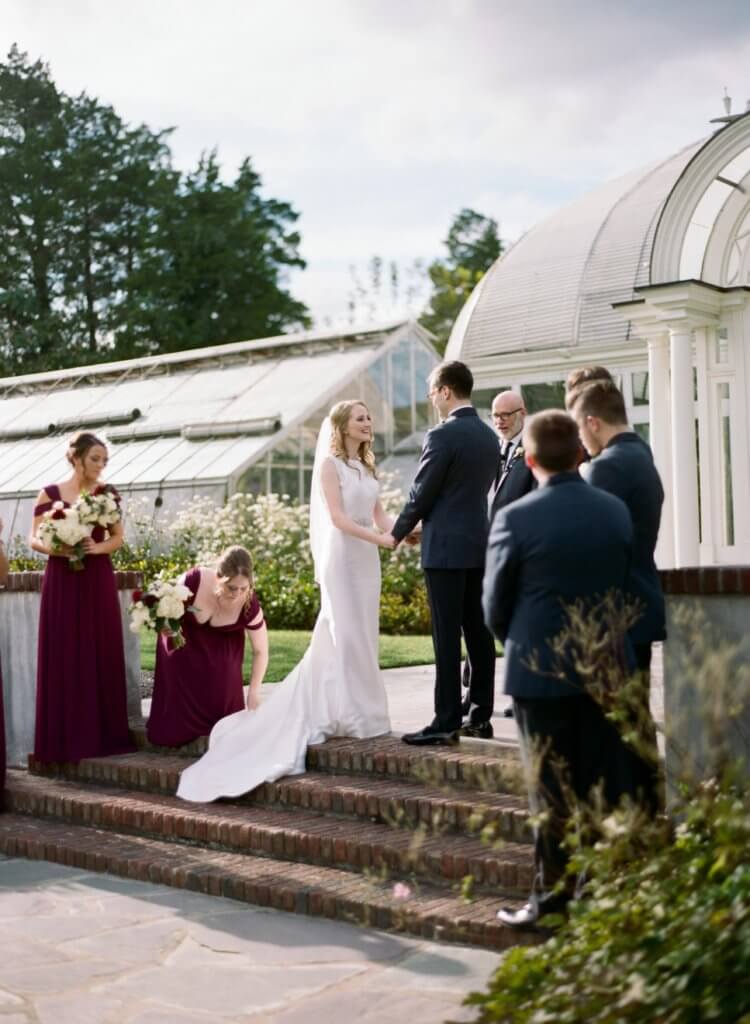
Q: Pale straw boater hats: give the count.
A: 0